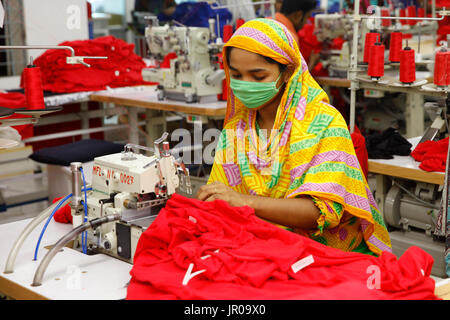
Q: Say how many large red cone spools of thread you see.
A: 6